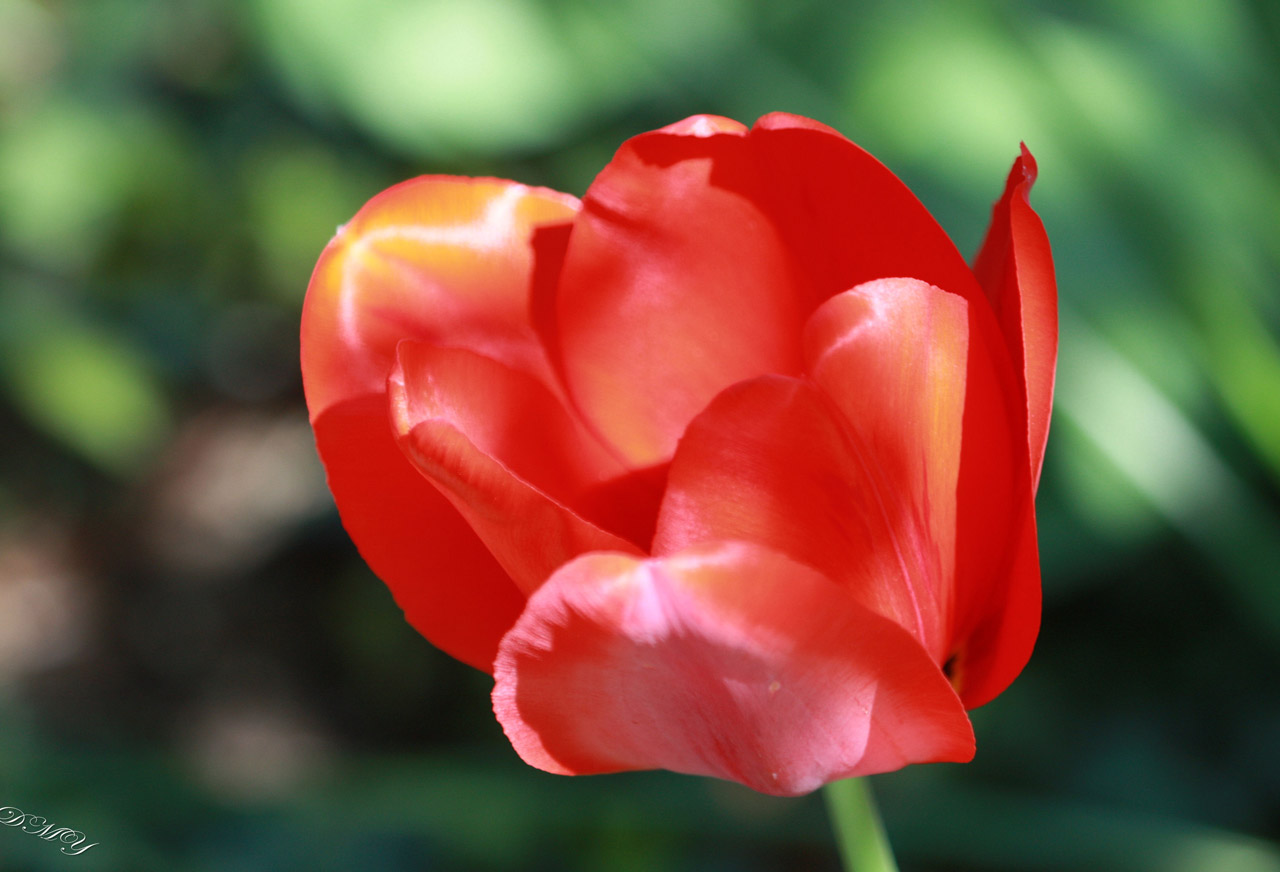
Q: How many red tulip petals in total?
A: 6